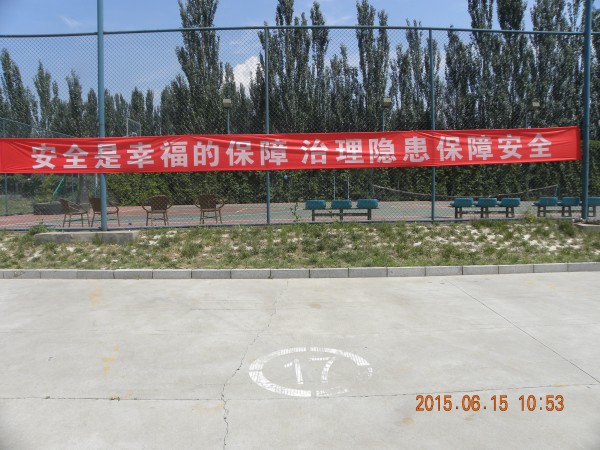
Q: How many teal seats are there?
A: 9